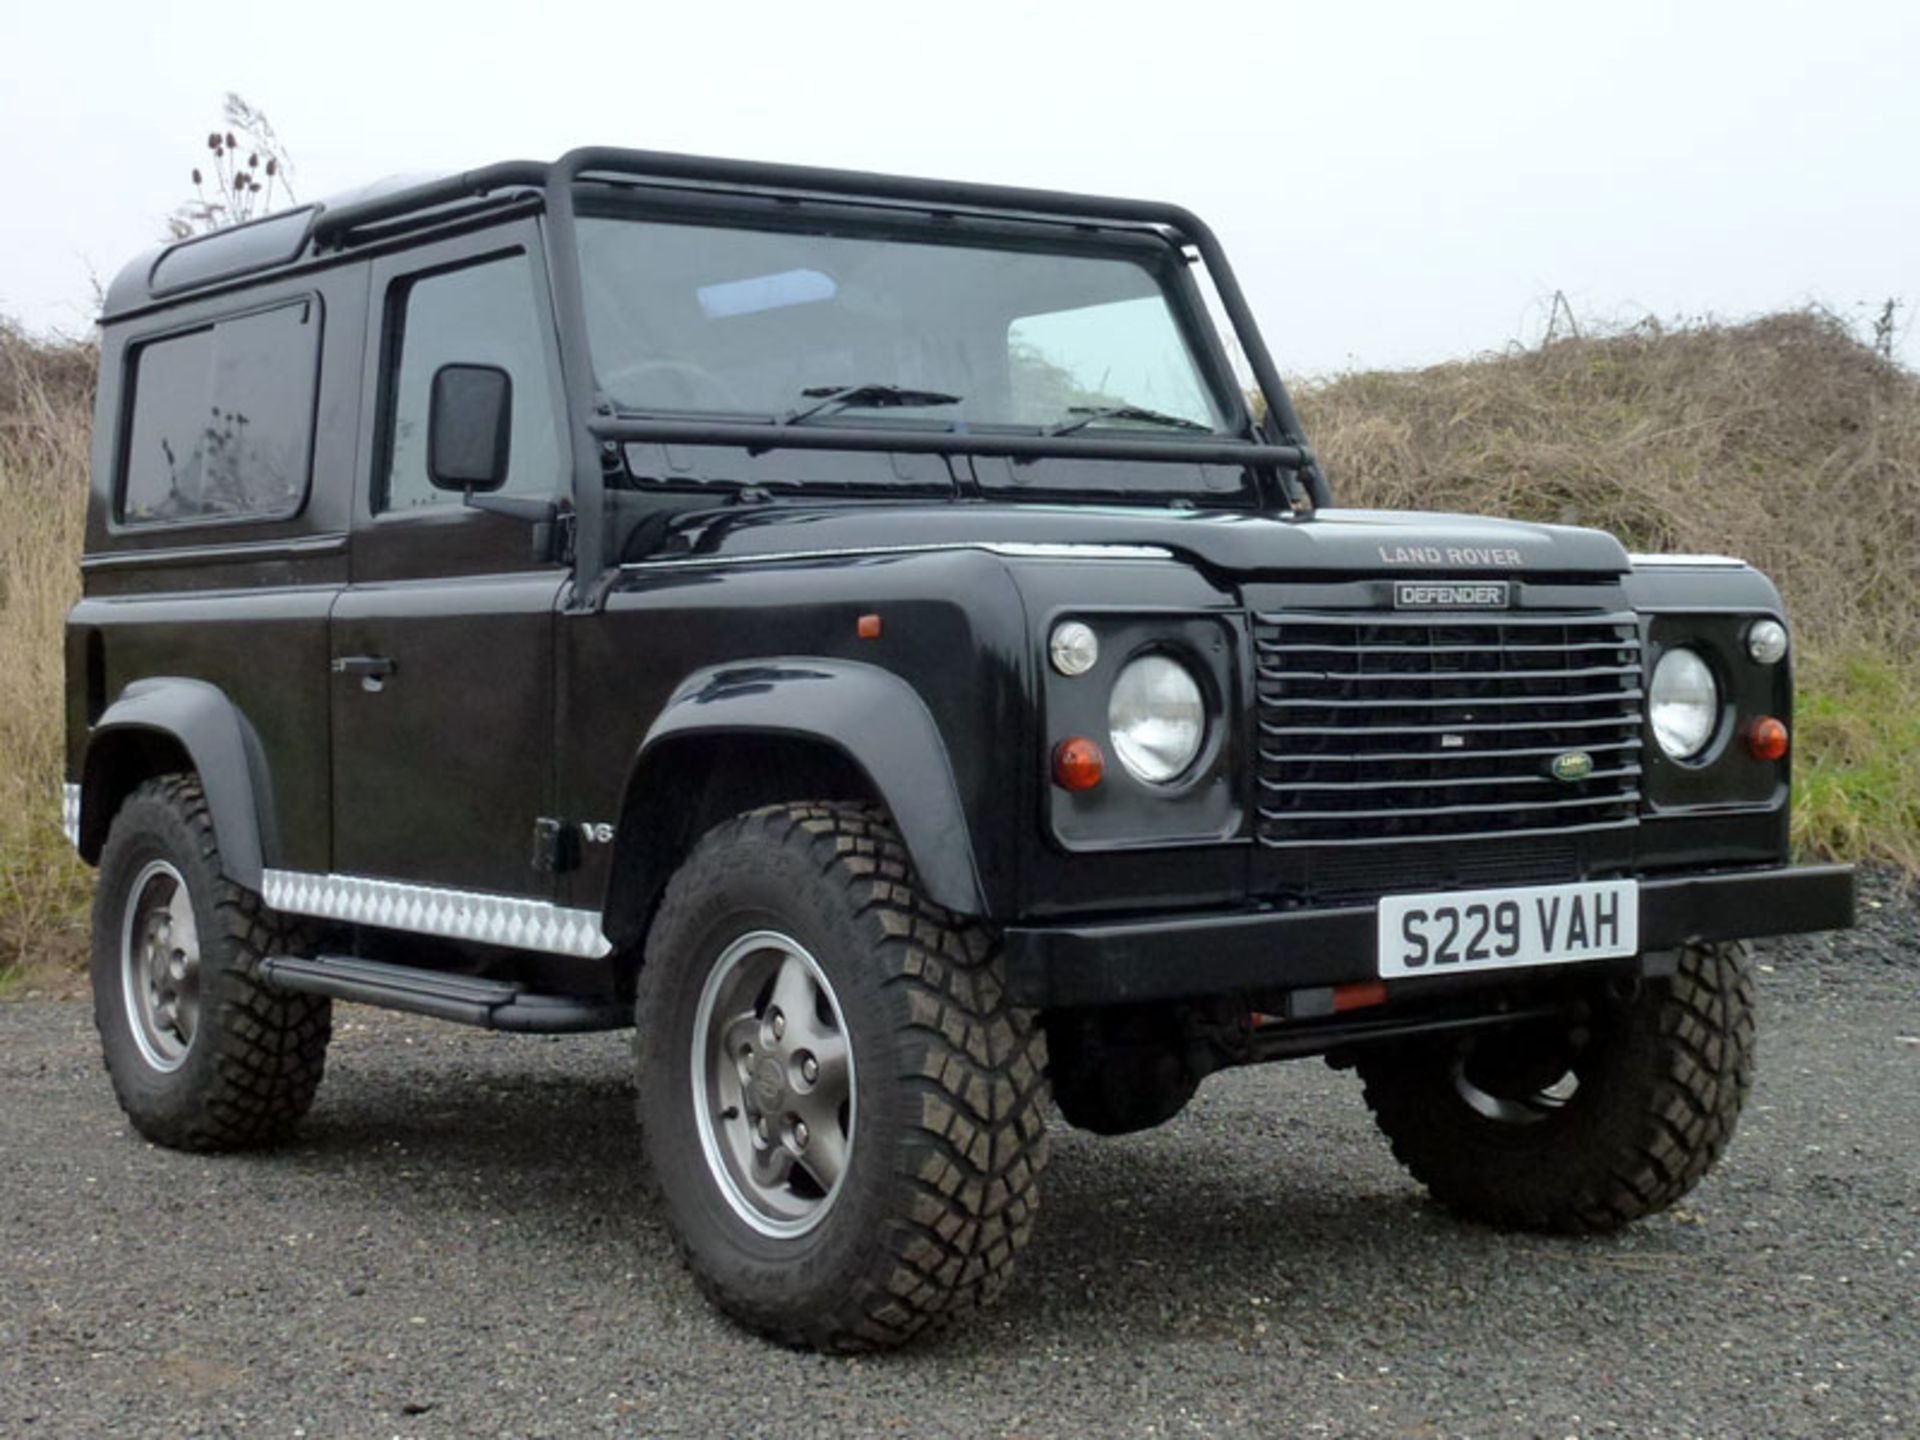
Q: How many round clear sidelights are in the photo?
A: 2